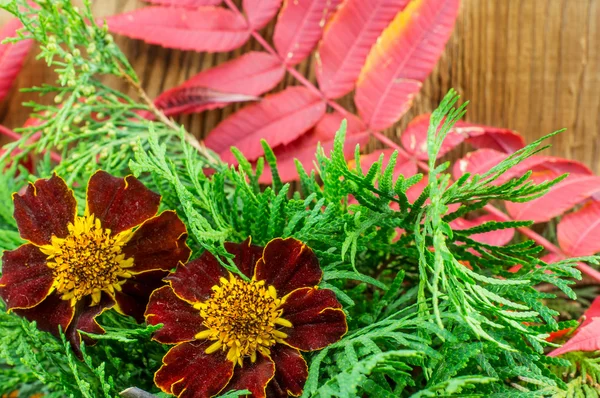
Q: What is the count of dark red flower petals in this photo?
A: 15